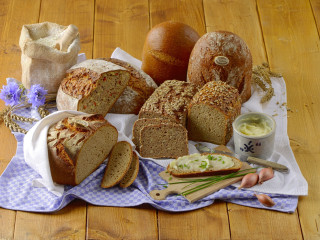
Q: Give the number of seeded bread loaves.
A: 2